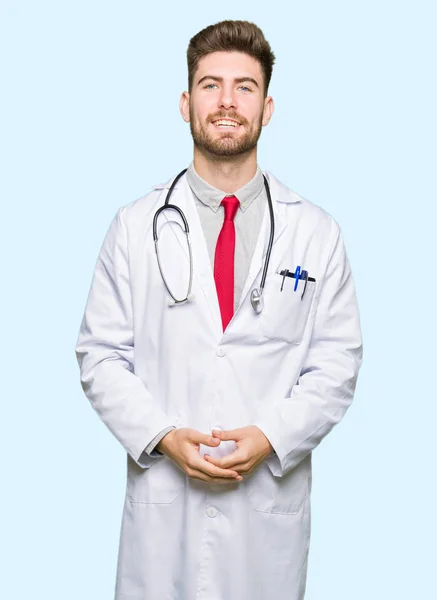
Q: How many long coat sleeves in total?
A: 2